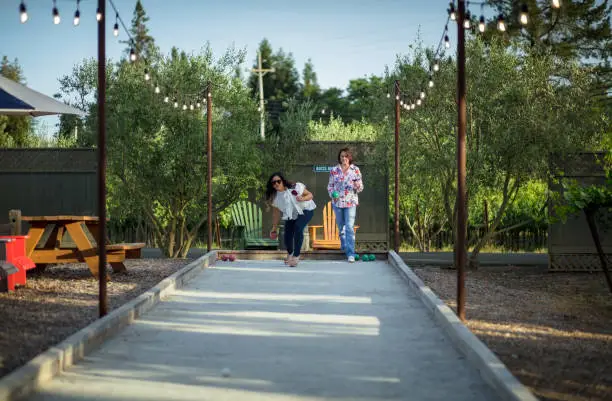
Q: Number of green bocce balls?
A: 4